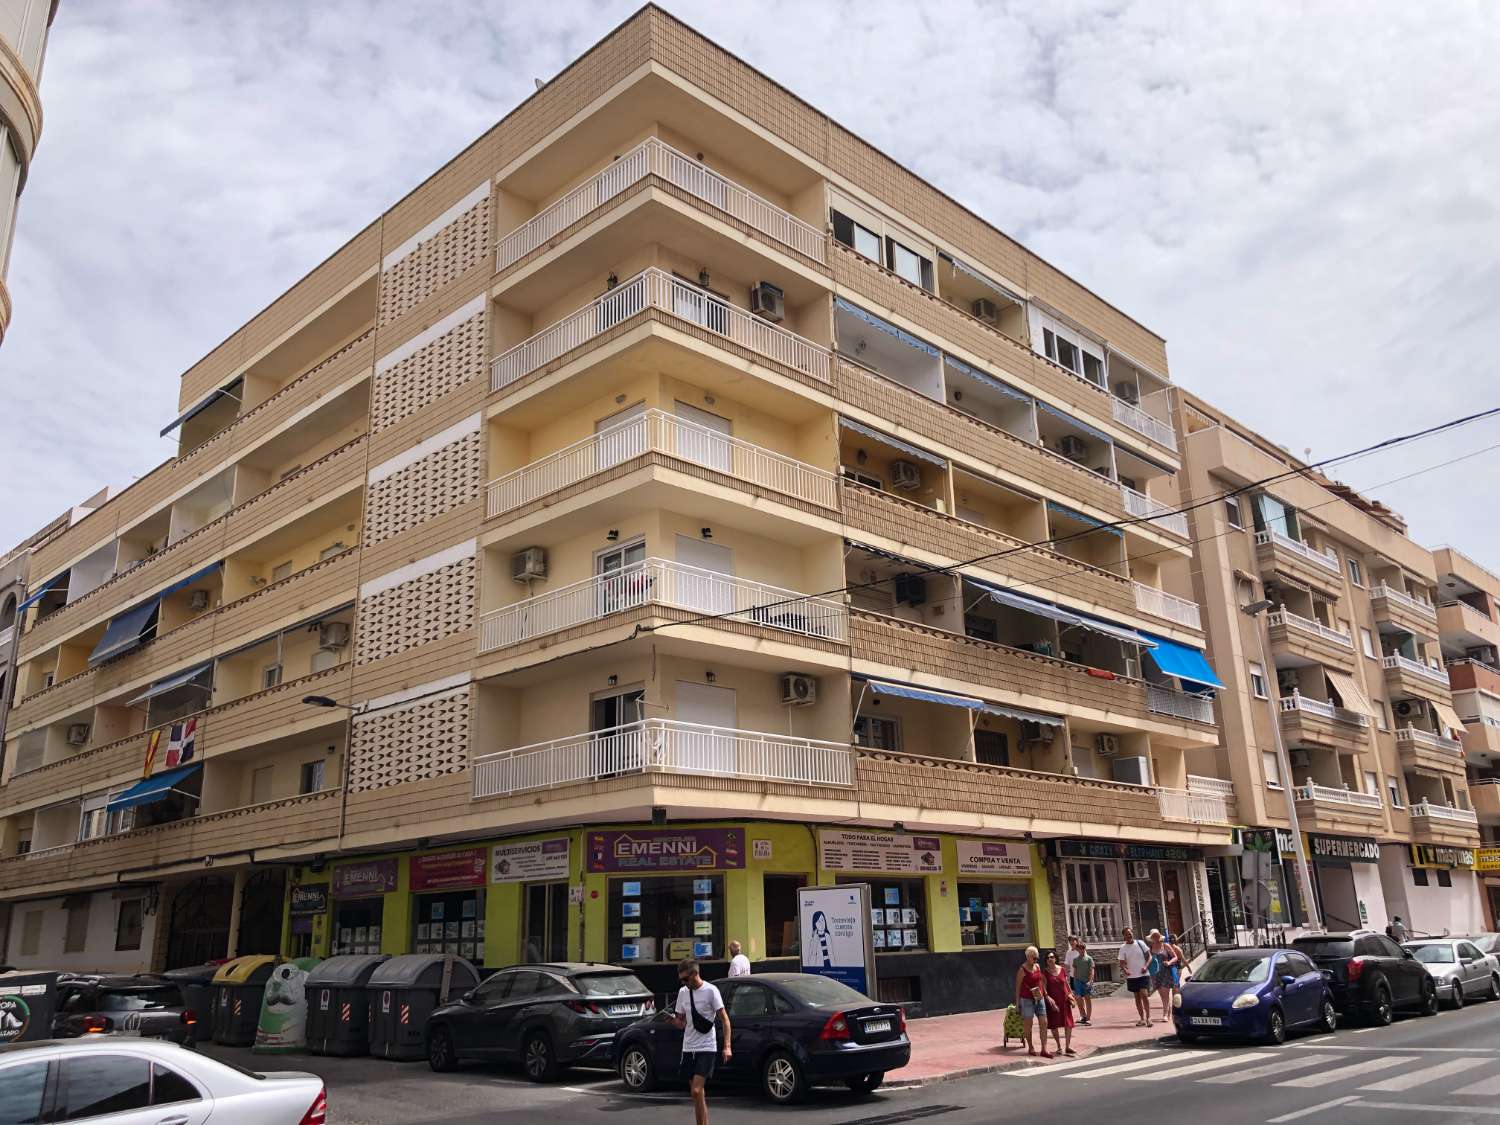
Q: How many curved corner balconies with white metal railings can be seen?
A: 5